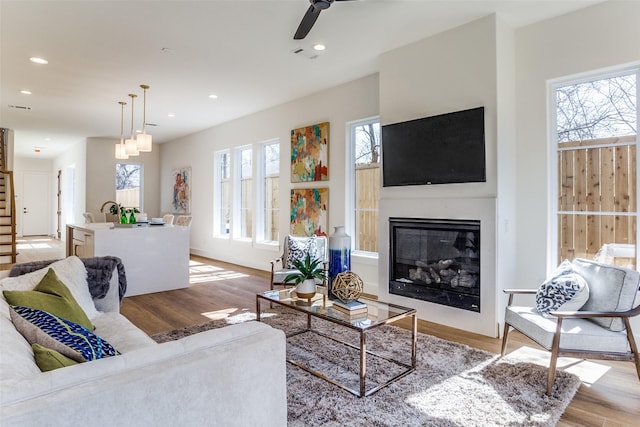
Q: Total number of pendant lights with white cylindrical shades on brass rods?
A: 3